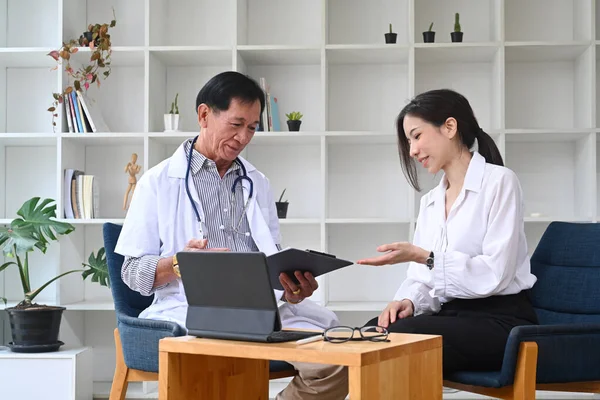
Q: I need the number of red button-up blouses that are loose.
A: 0